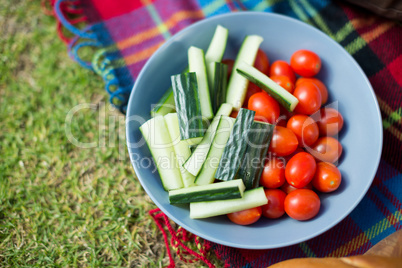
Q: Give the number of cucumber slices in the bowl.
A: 15